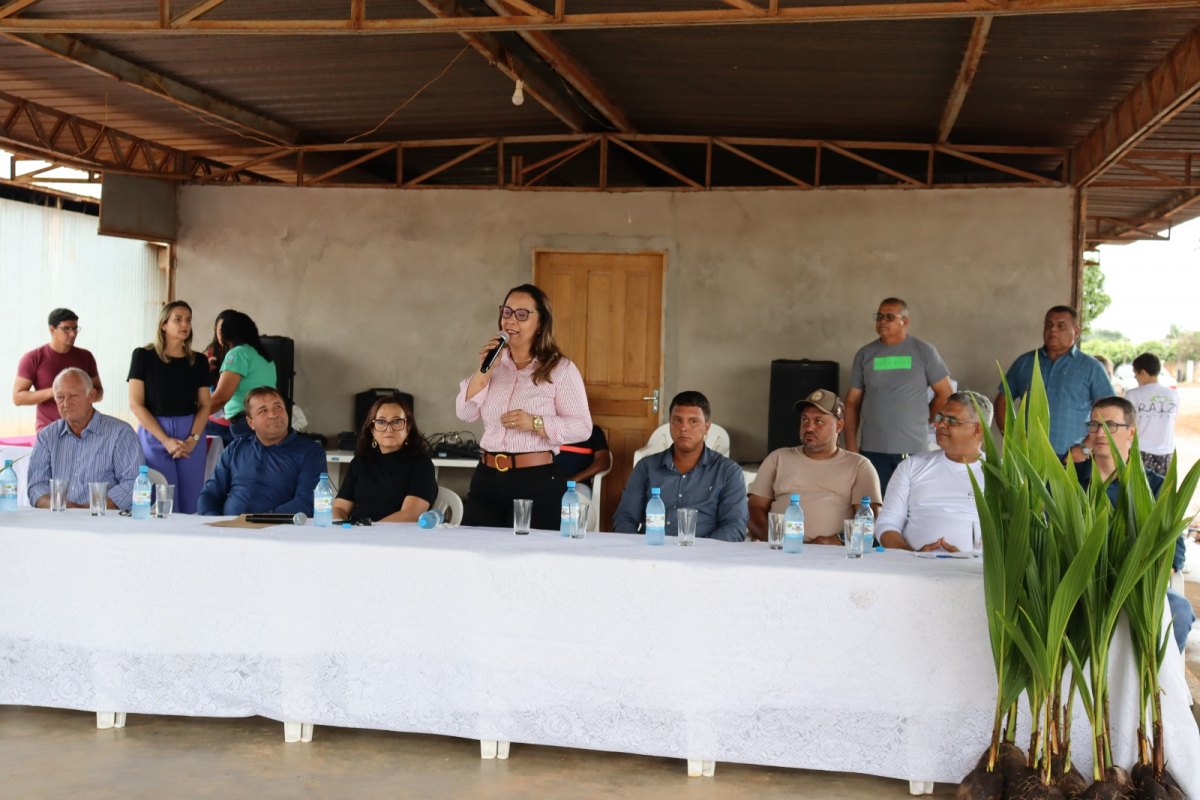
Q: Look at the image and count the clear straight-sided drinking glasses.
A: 9